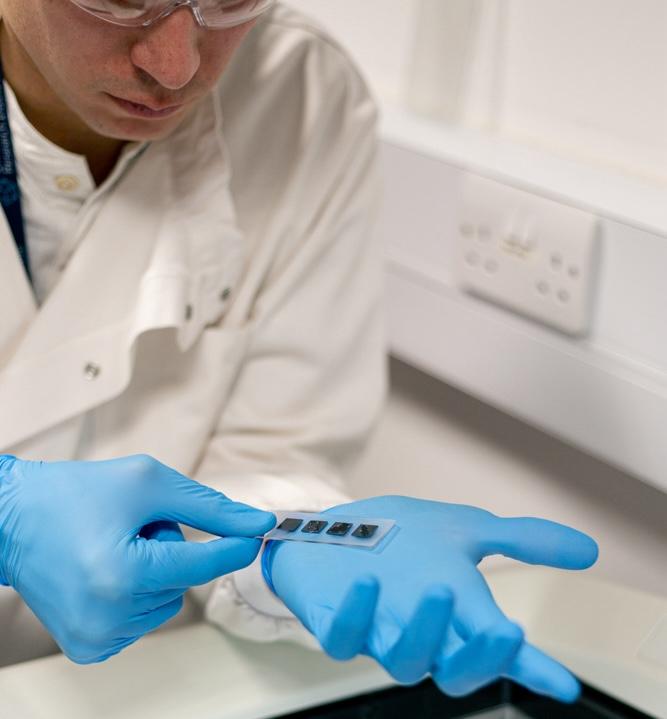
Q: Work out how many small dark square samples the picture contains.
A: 4